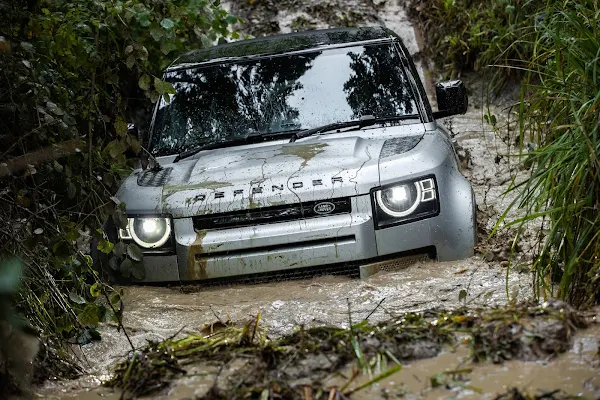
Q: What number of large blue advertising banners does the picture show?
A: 0